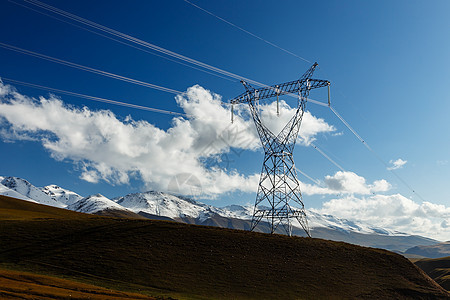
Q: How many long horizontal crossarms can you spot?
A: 1